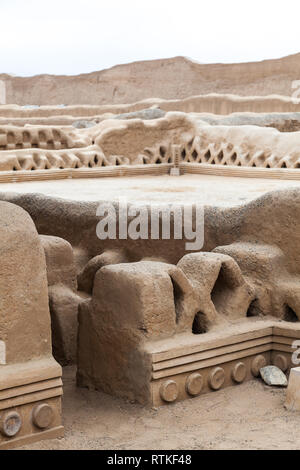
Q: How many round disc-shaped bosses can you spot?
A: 8